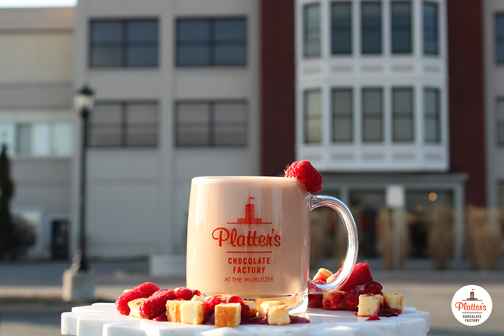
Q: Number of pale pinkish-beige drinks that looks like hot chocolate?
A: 1